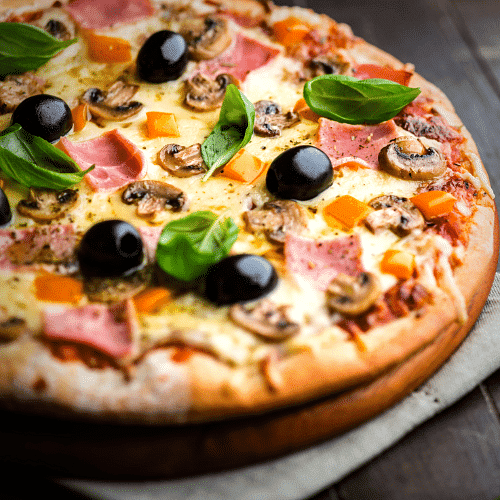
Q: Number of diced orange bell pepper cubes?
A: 11